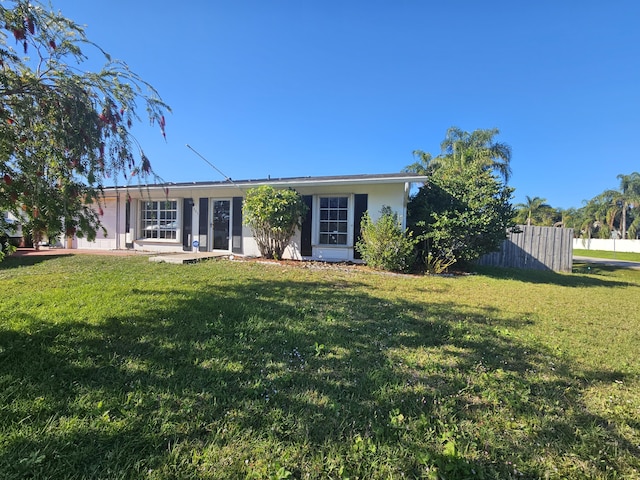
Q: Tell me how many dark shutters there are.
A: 6